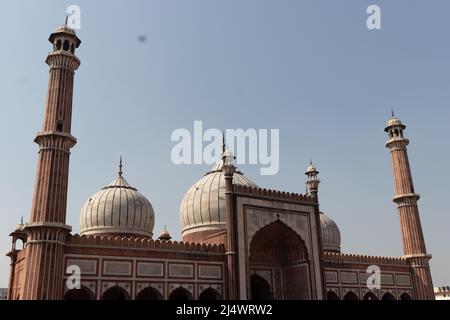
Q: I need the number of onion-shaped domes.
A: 3